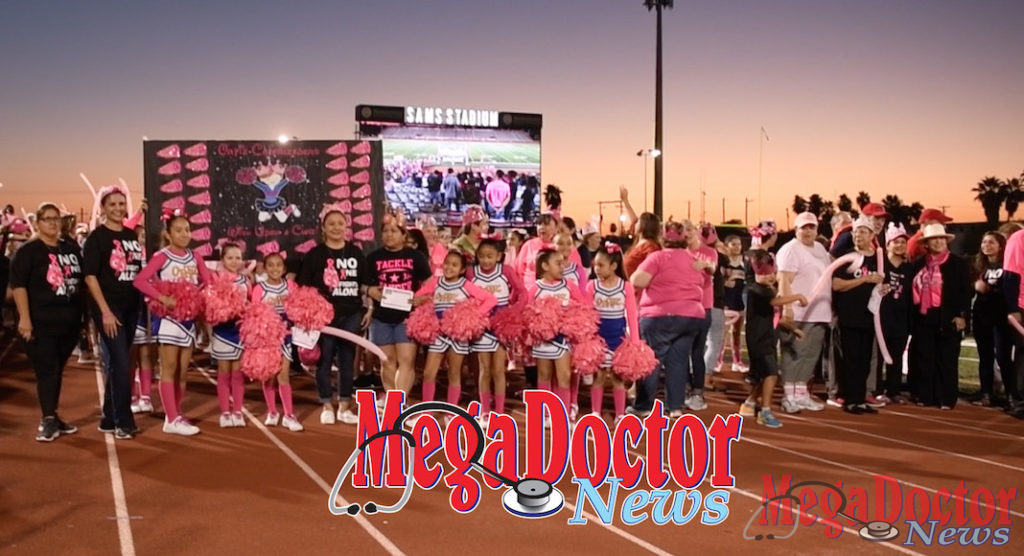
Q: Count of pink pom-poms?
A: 12